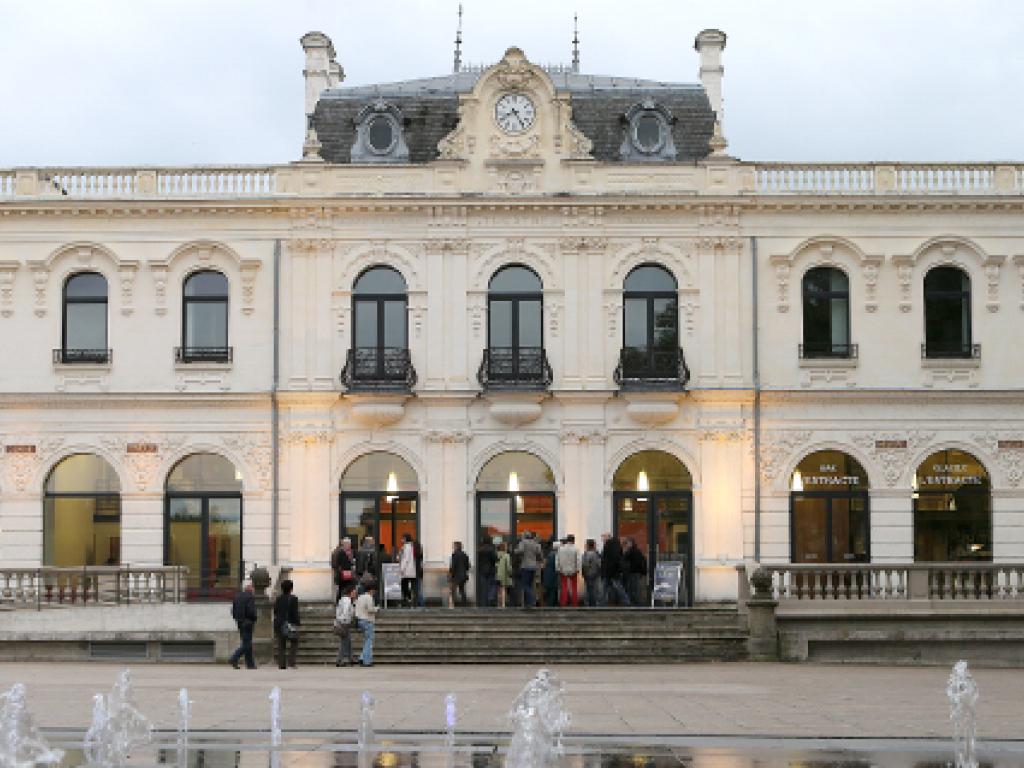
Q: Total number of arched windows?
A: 14